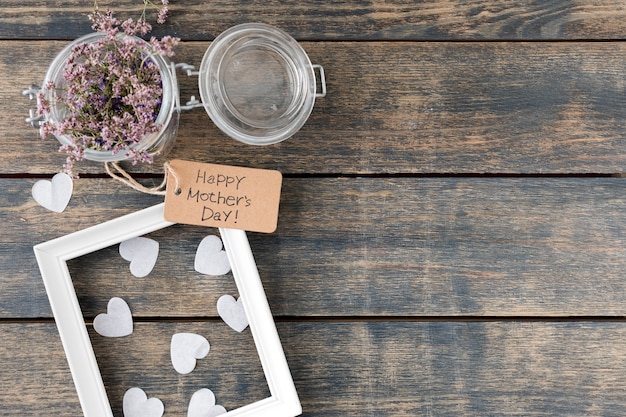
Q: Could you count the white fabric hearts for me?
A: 8